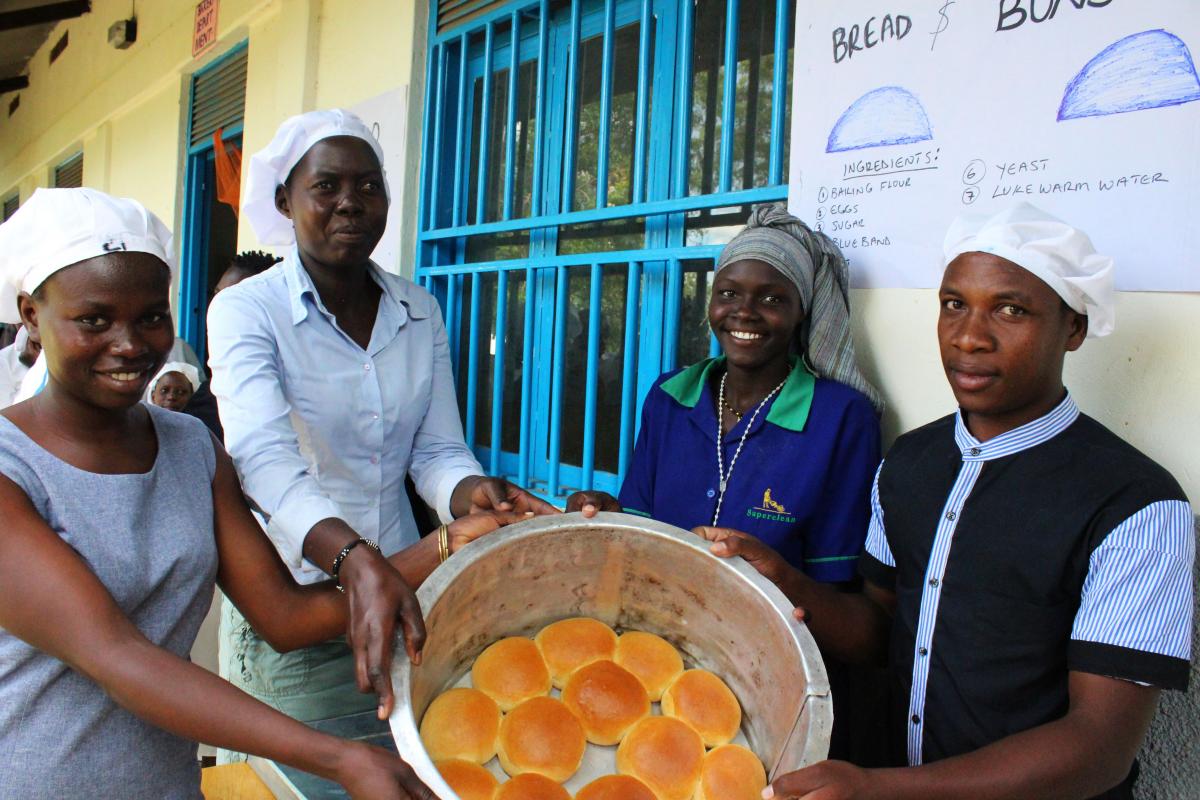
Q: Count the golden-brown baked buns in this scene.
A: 12